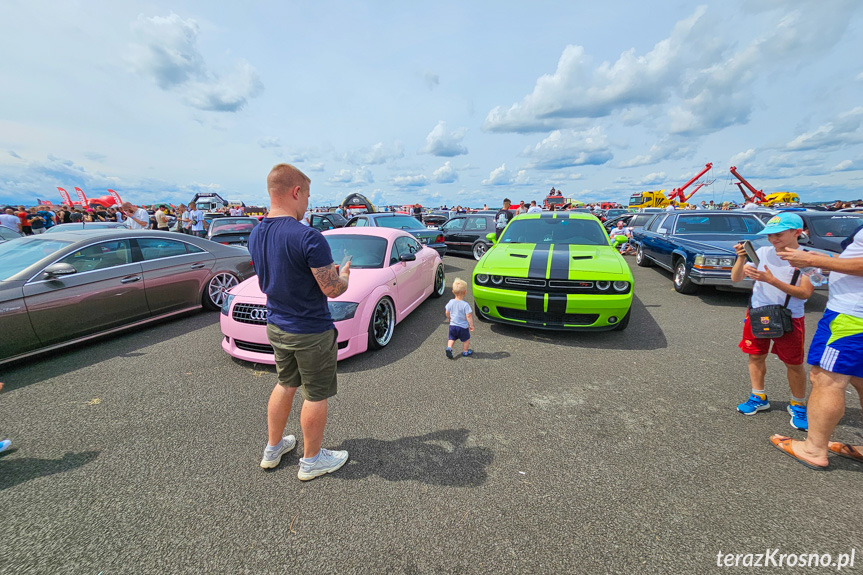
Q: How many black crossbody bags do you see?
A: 1